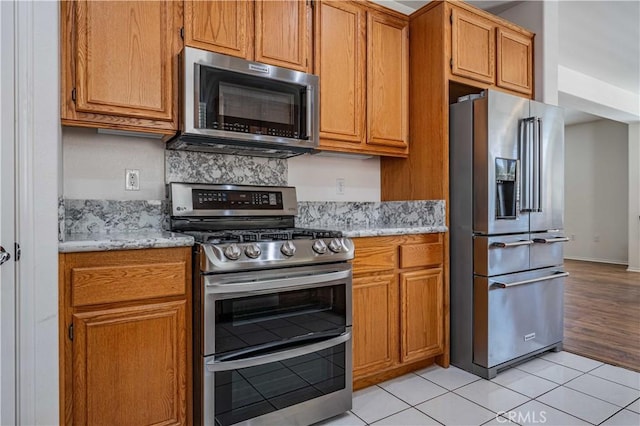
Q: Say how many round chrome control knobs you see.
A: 5